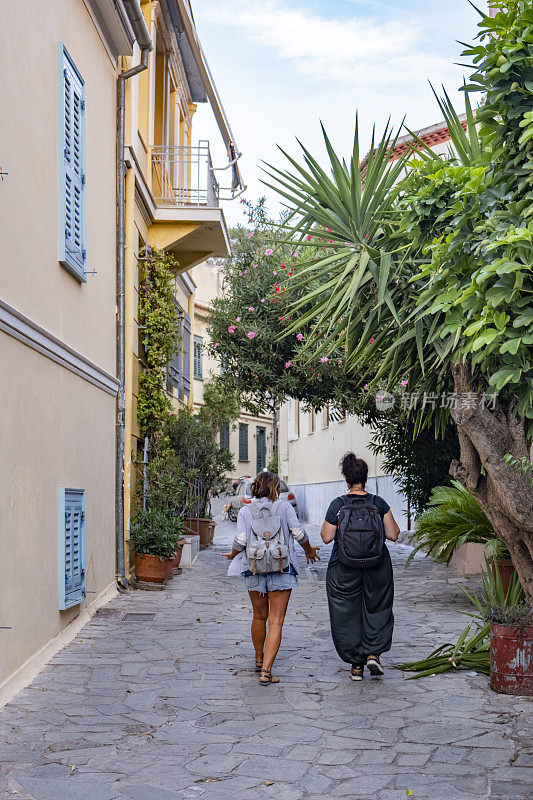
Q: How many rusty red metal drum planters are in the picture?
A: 1